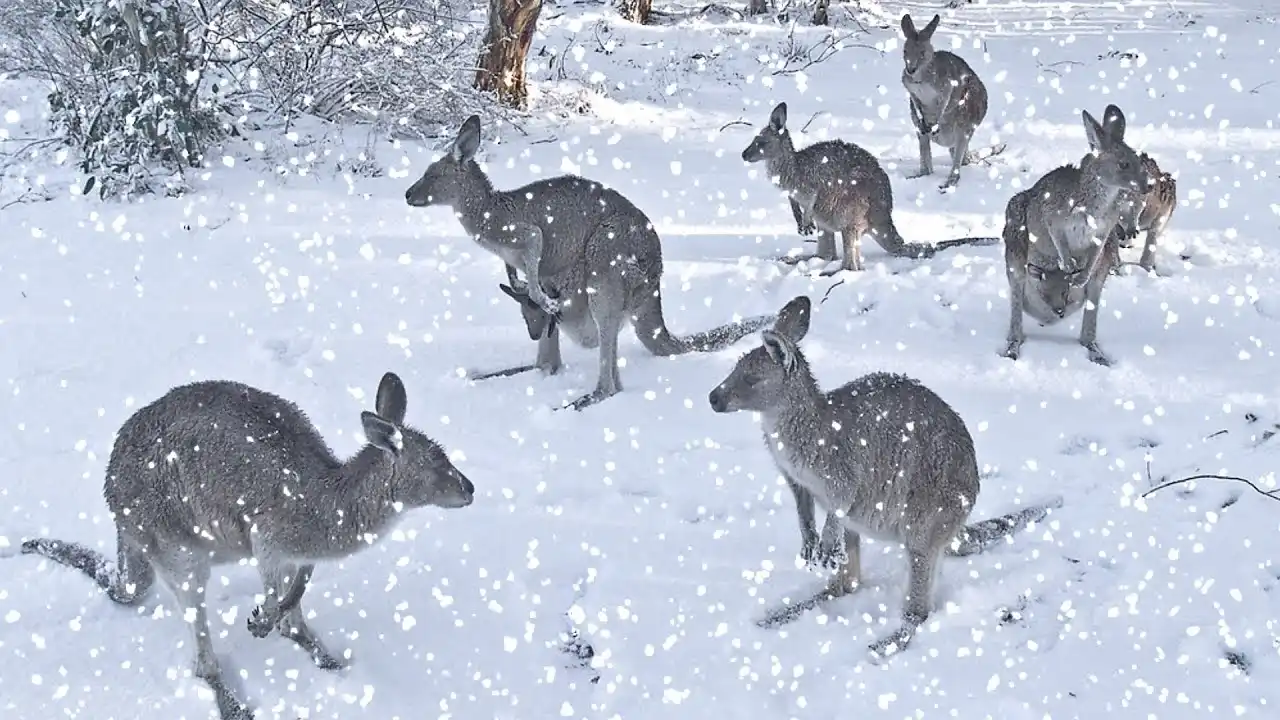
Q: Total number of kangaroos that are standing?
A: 7